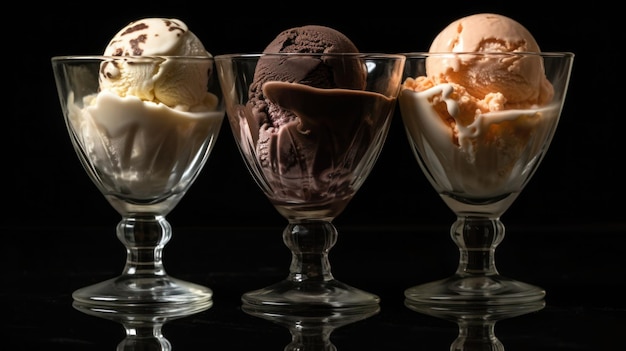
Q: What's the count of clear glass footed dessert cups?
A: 3